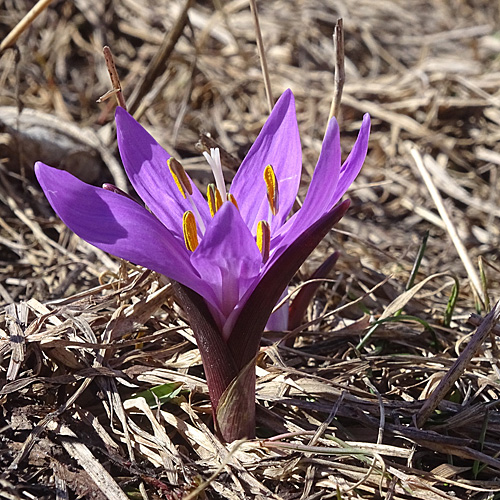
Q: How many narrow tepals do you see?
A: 6